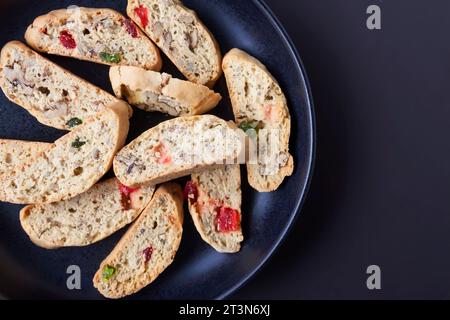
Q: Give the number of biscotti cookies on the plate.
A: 11